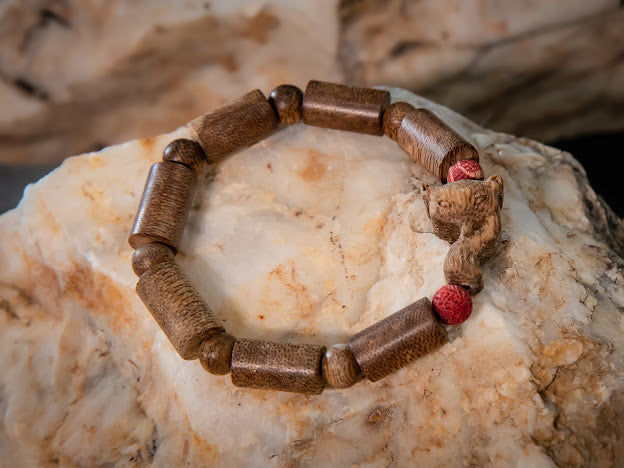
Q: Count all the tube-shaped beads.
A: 7